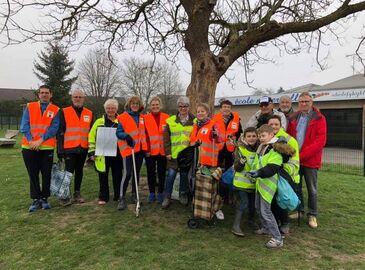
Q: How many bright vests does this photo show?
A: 11